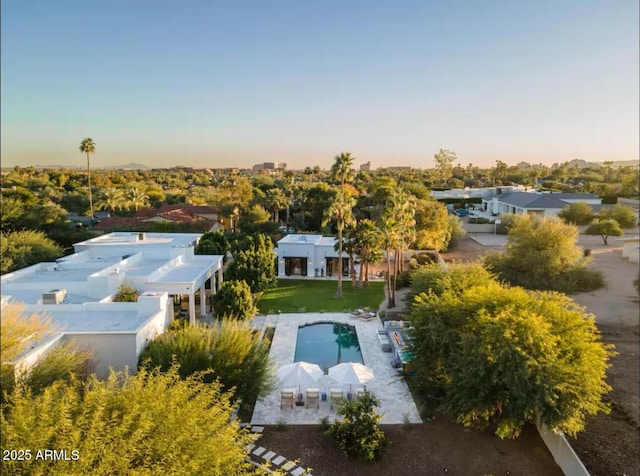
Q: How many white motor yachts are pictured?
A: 0